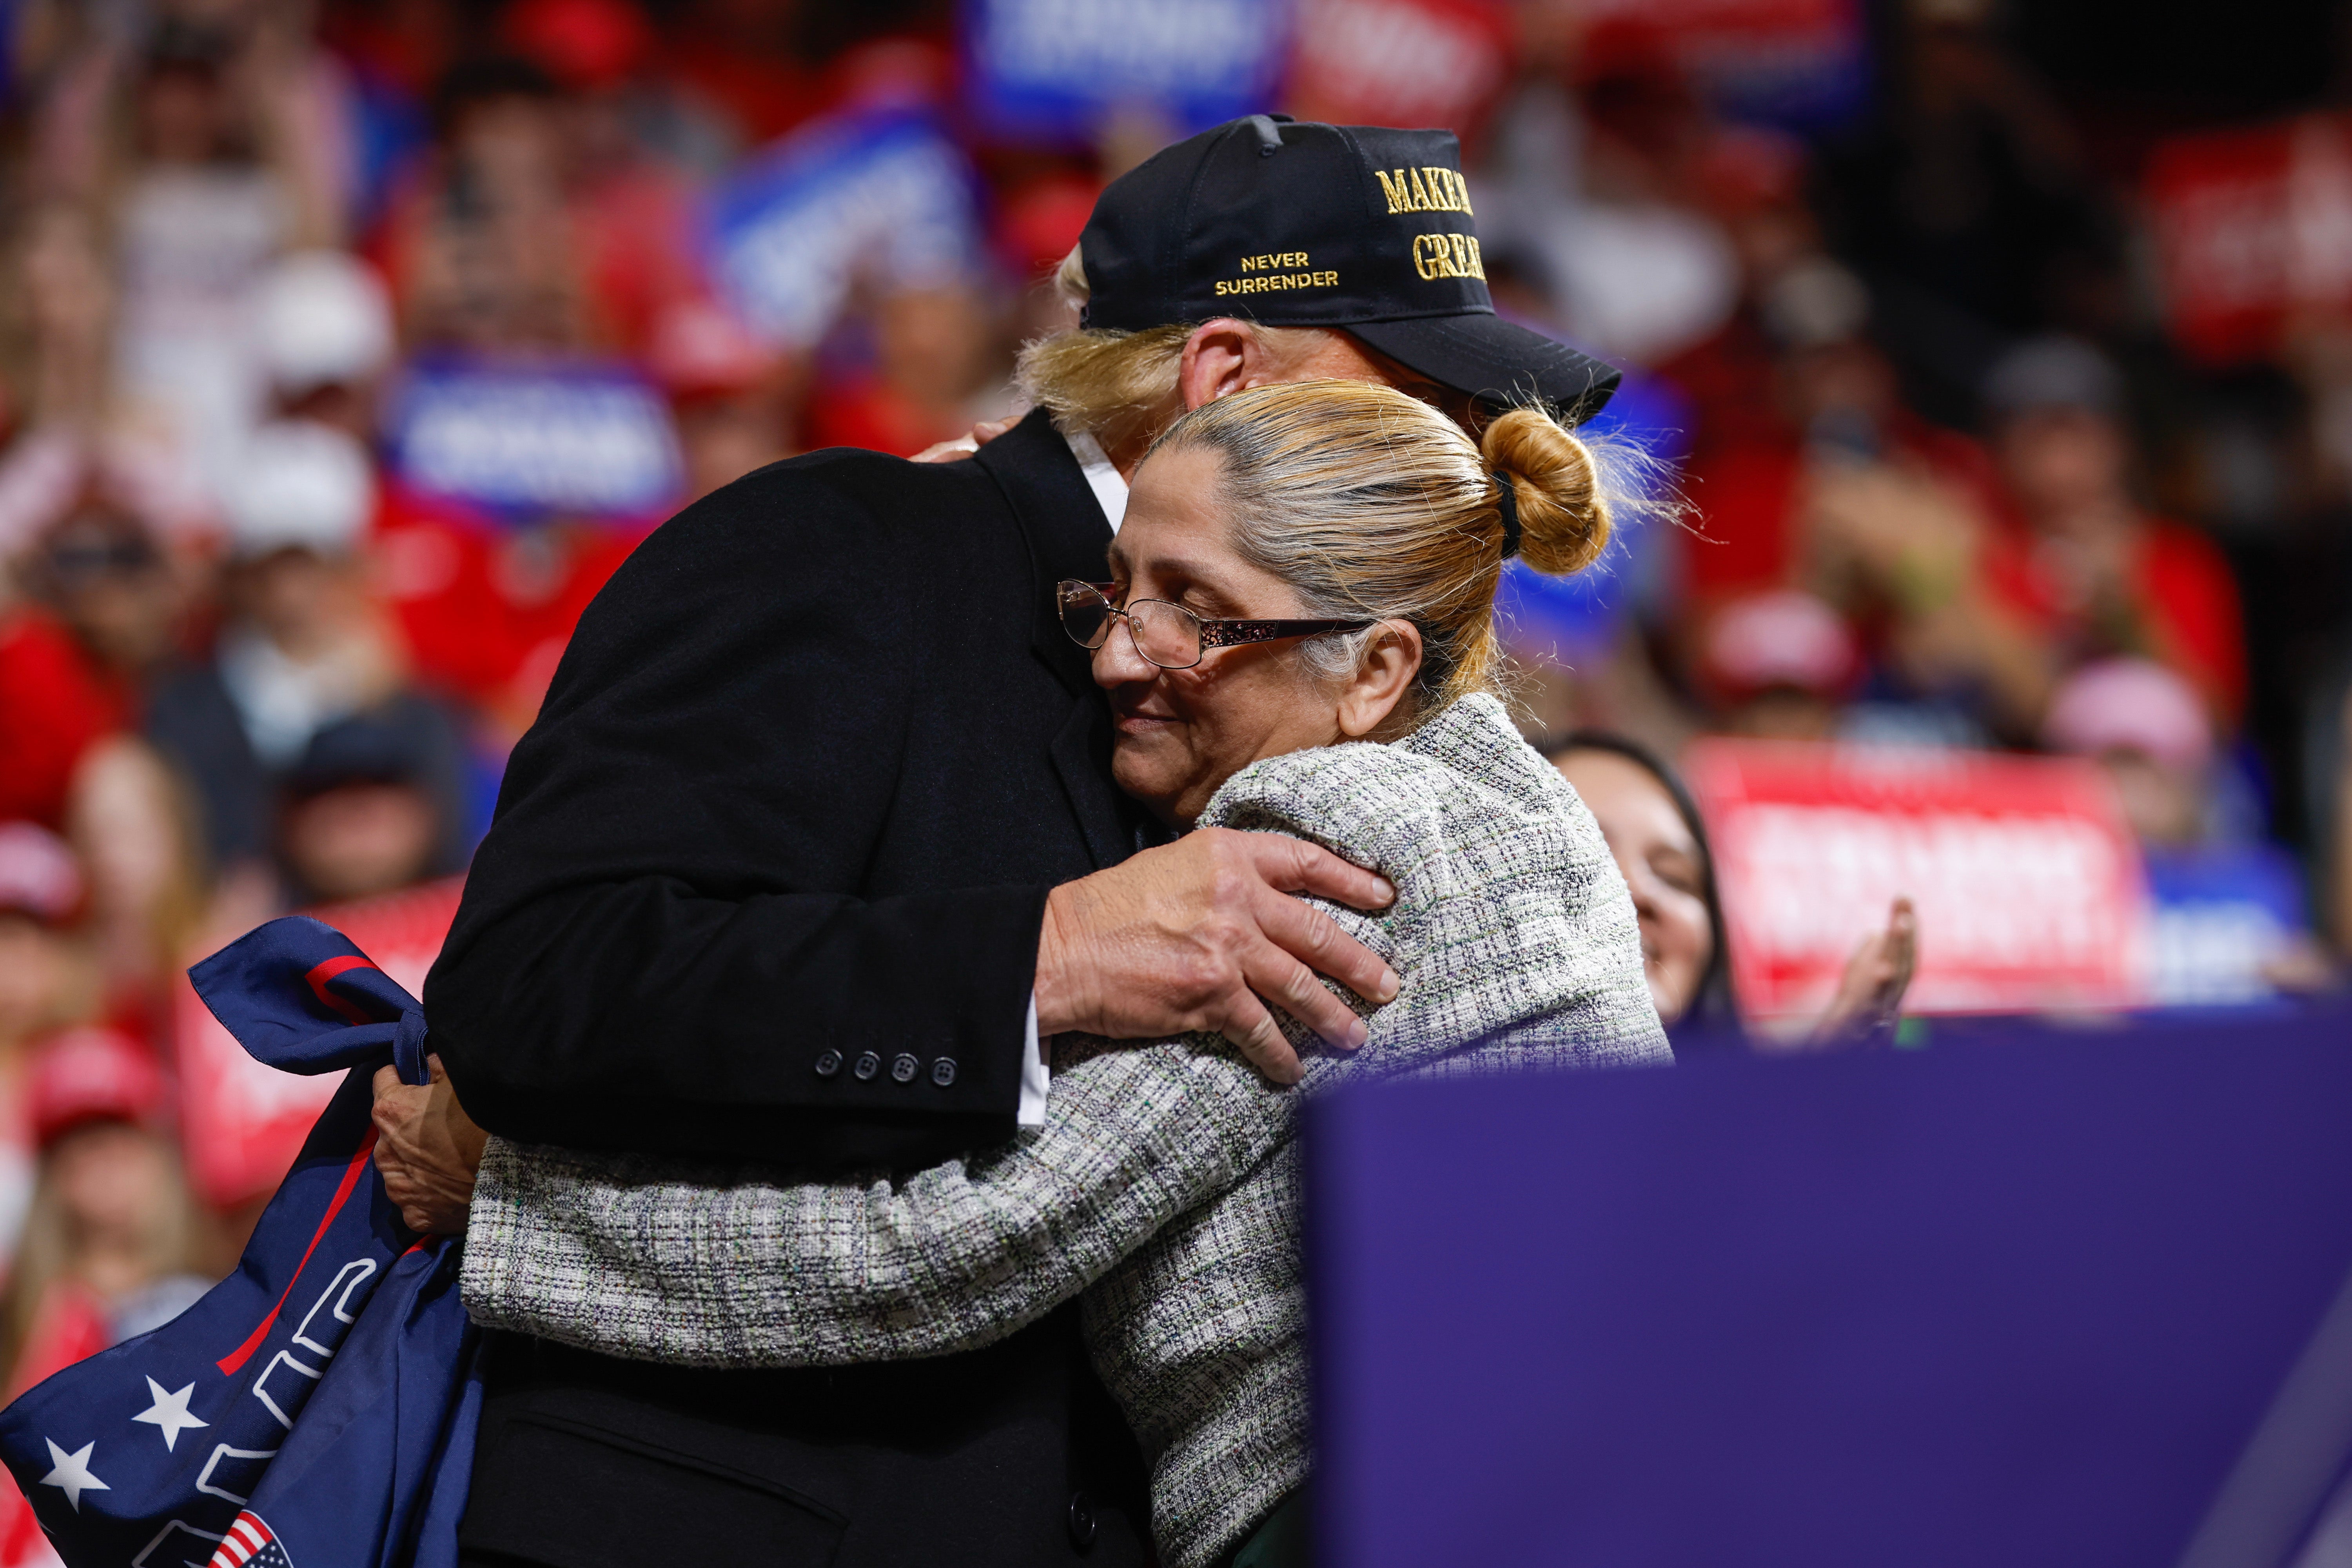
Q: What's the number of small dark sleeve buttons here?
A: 4